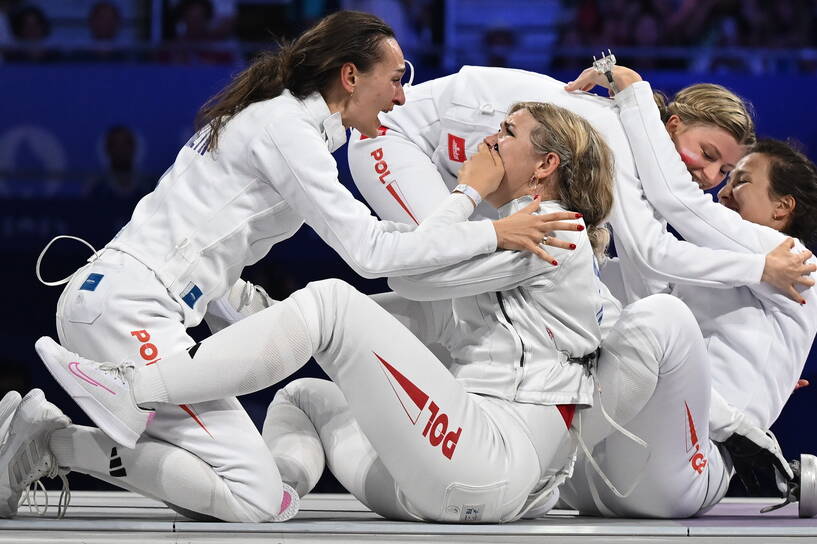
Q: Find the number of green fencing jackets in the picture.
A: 0